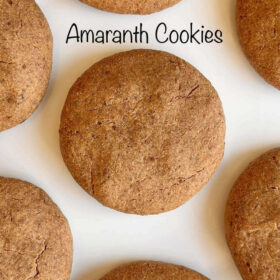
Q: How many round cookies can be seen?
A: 7